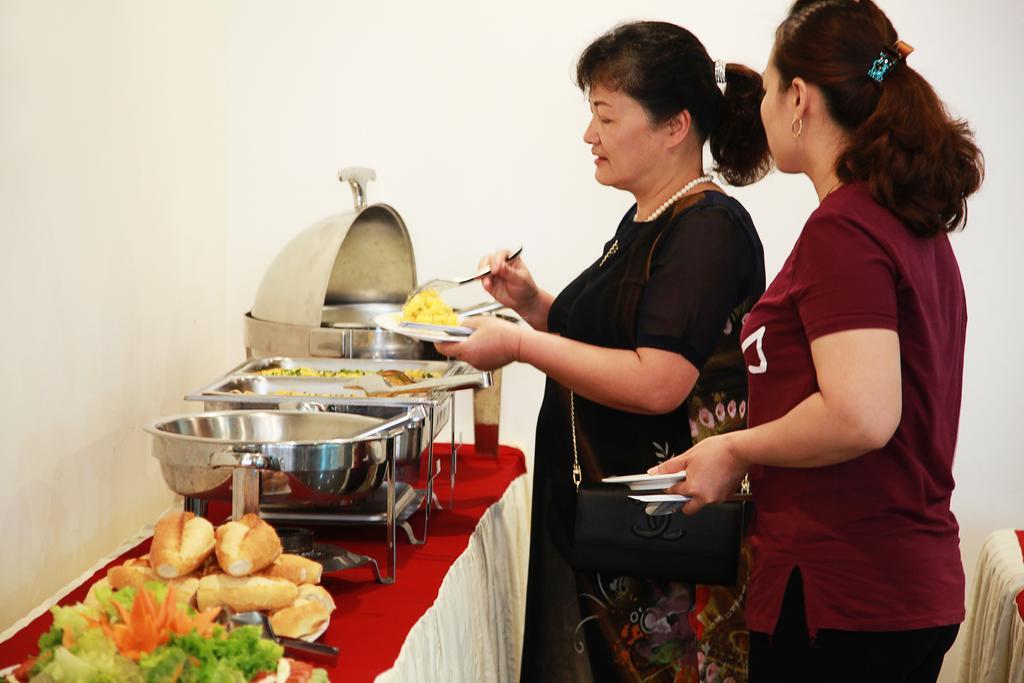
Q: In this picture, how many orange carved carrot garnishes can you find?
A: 1